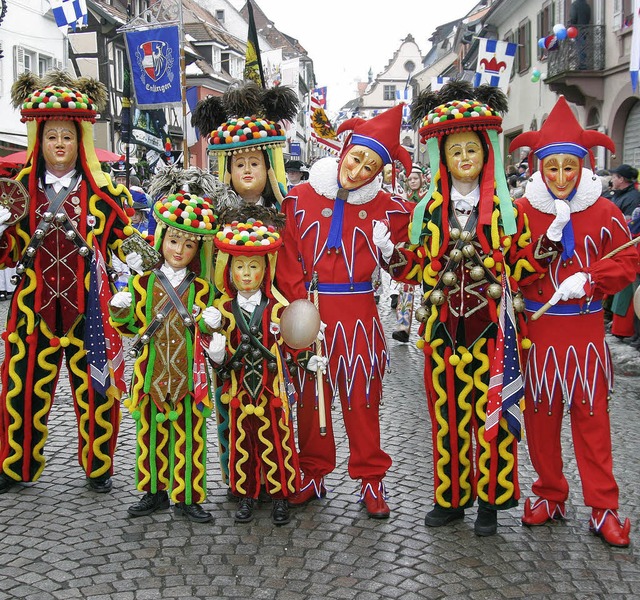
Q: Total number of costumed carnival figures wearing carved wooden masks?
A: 7